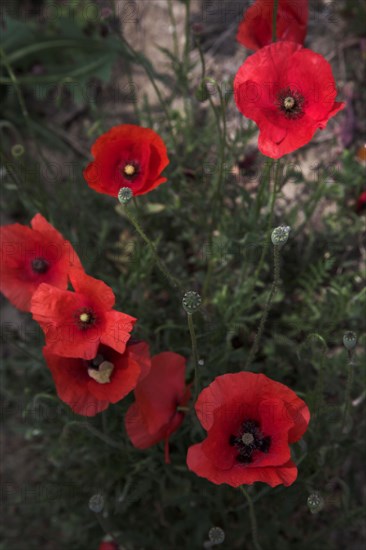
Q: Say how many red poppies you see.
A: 8